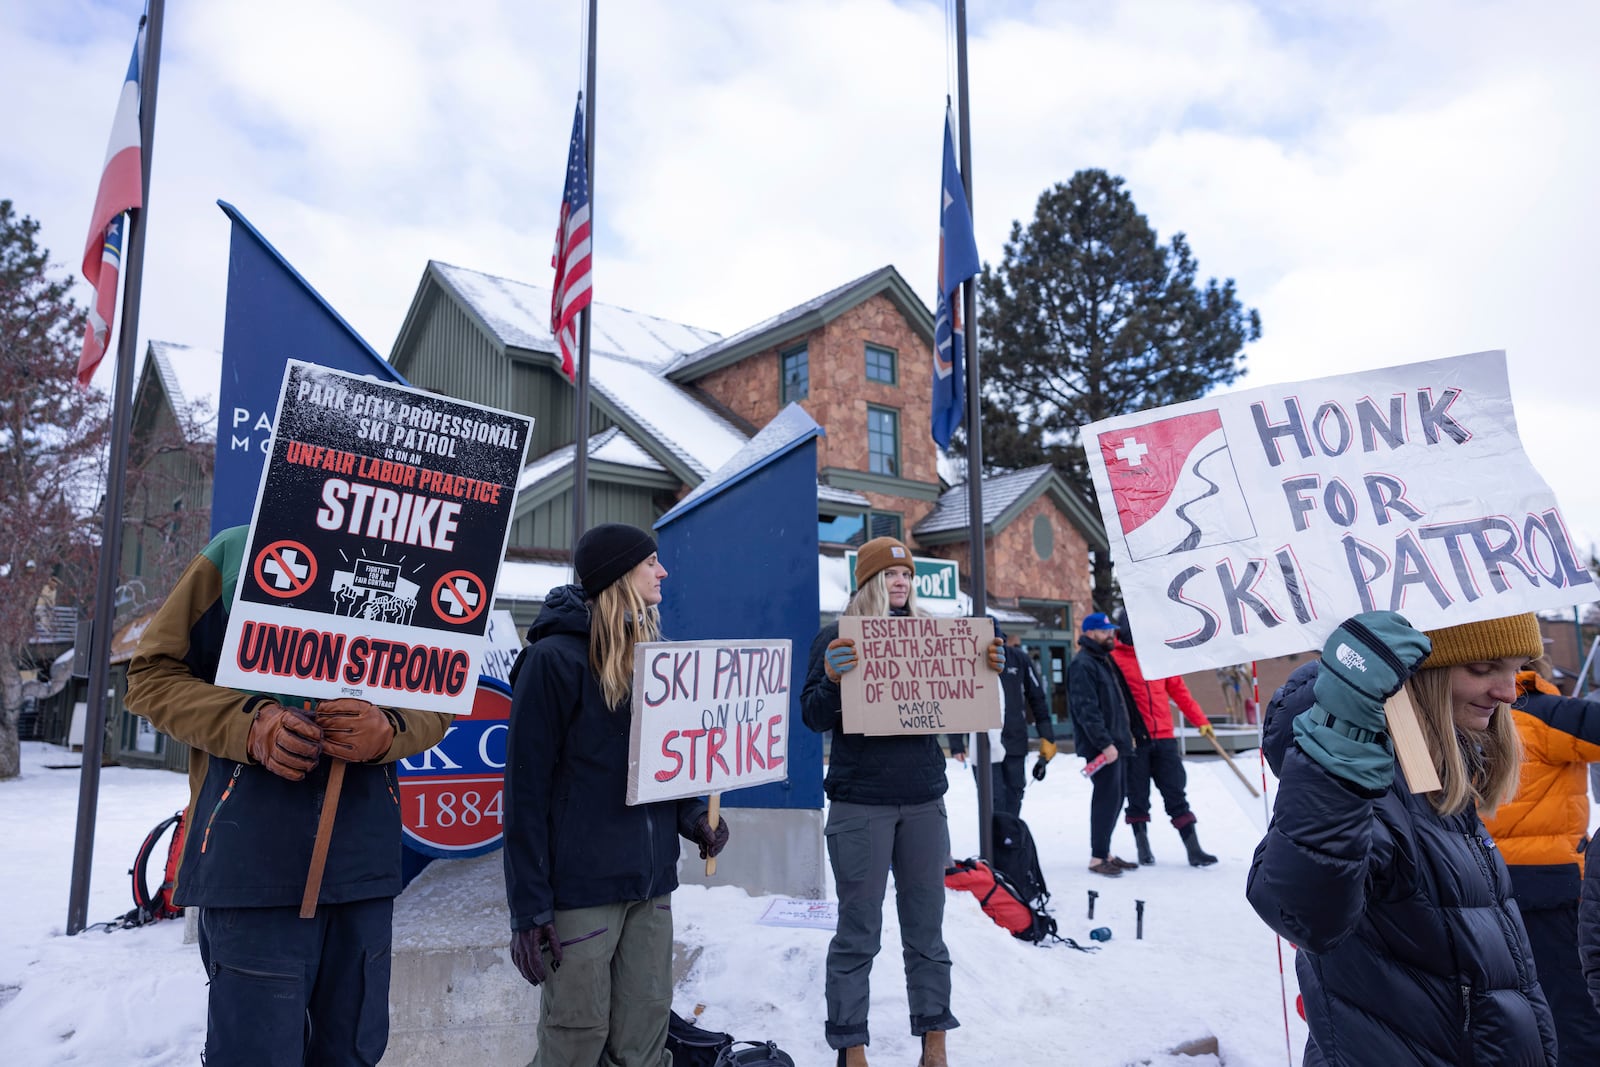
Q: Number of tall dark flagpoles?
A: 3